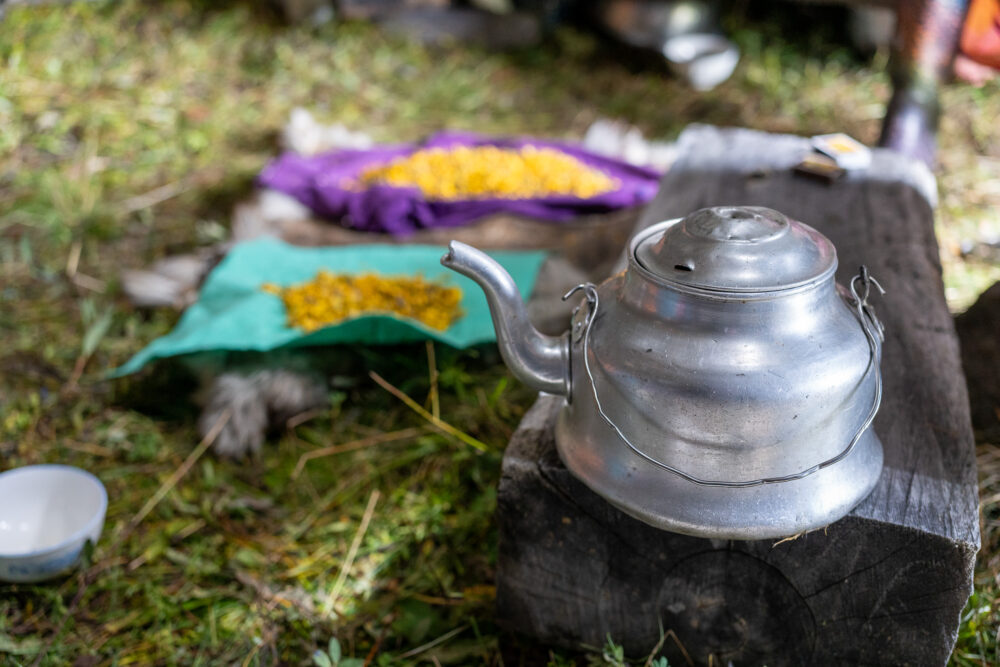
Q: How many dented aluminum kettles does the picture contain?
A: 1